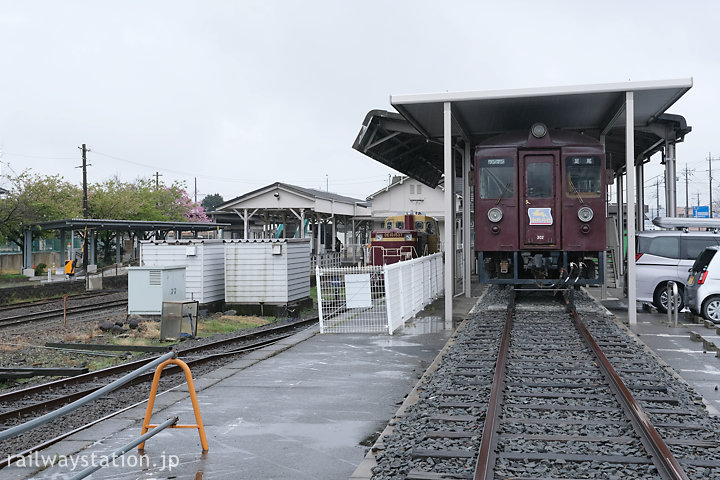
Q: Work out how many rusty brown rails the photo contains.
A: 2